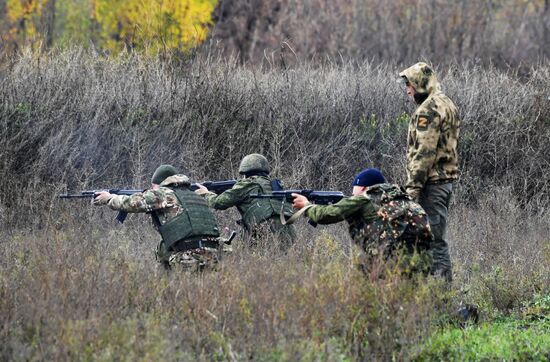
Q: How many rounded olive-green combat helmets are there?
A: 1